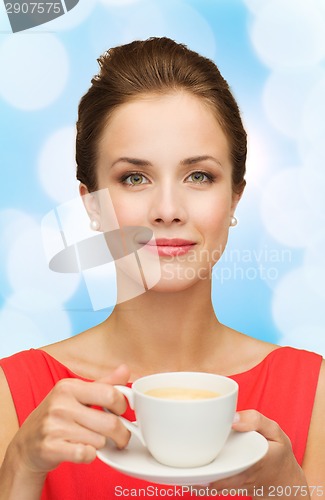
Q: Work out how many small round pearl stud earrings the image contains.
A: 2